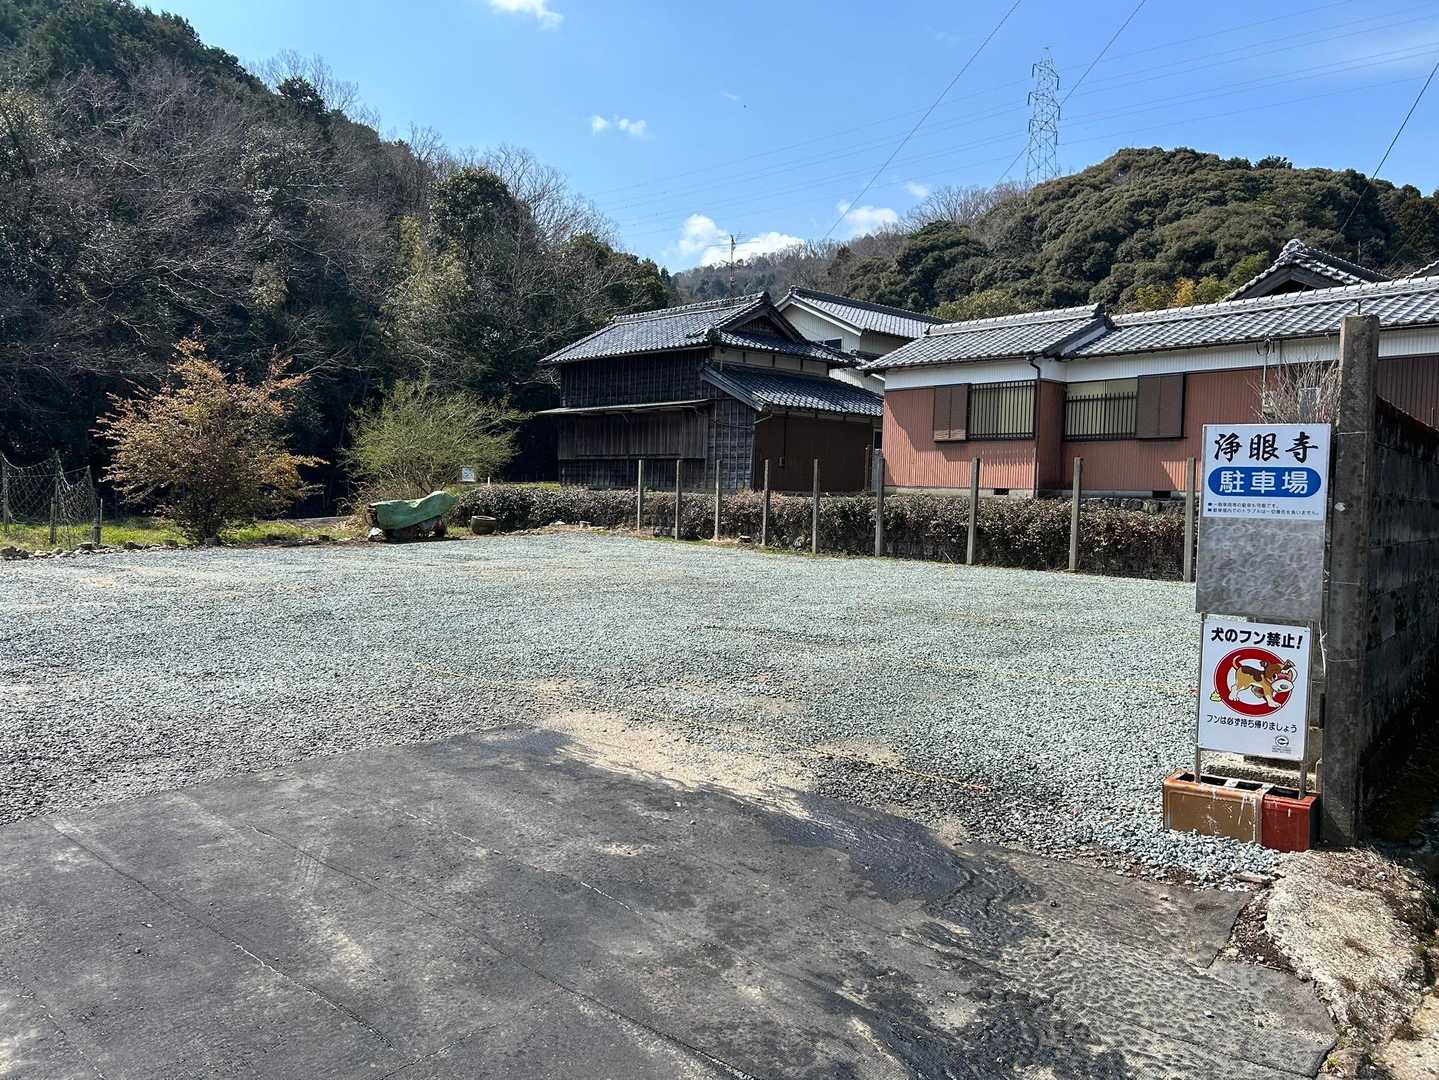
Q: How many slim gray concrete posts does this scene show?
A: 9